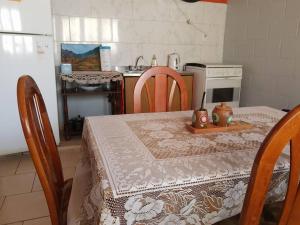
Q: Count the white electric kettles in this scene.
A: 1